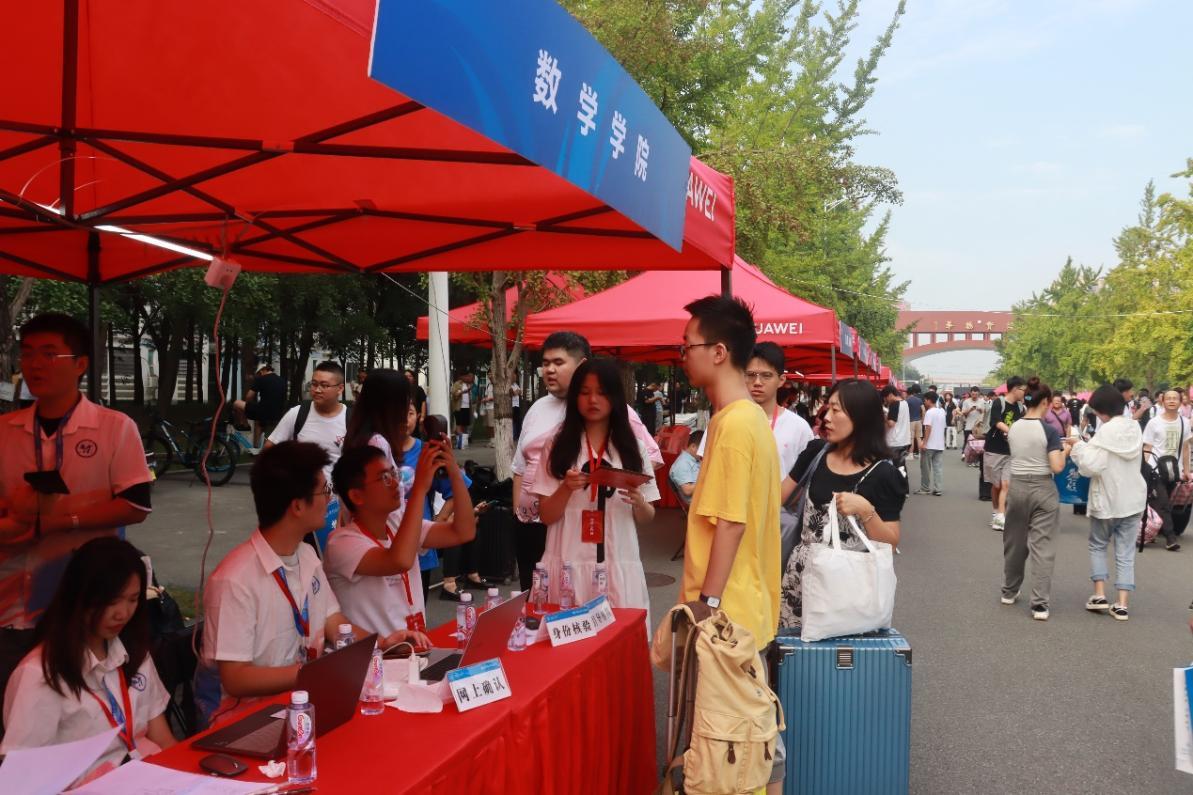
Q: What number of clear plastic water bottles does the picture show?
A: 9